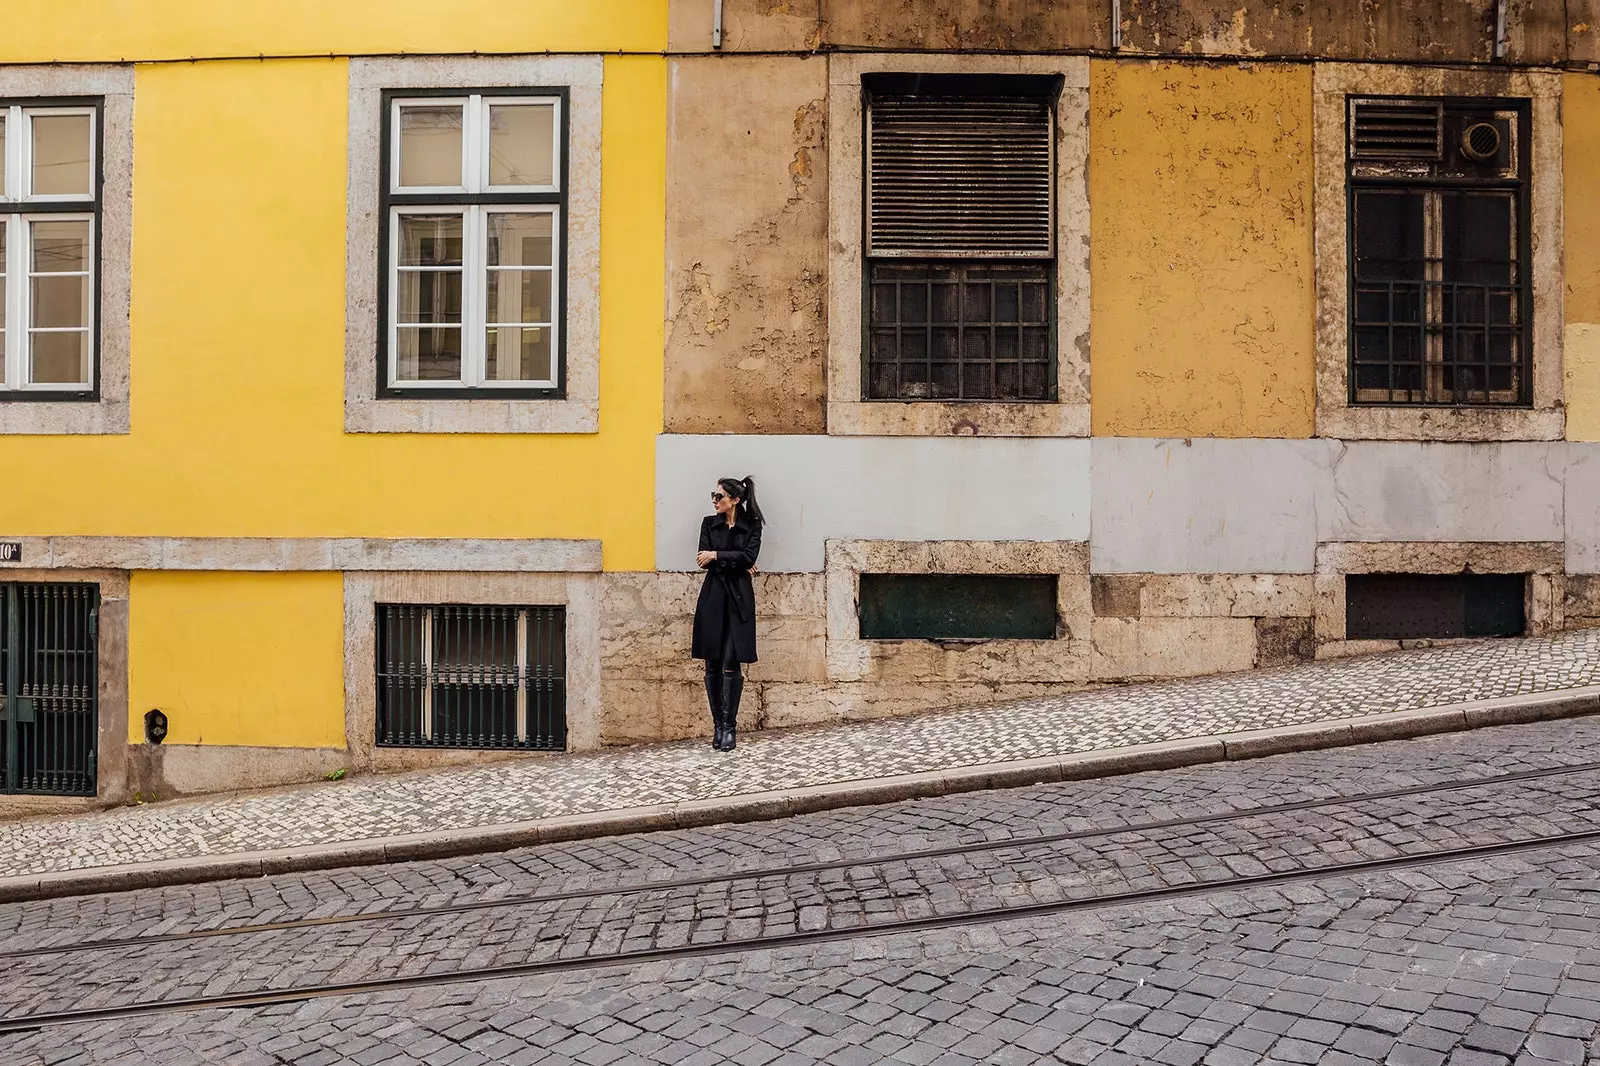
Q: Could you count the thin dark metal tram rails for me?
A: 2